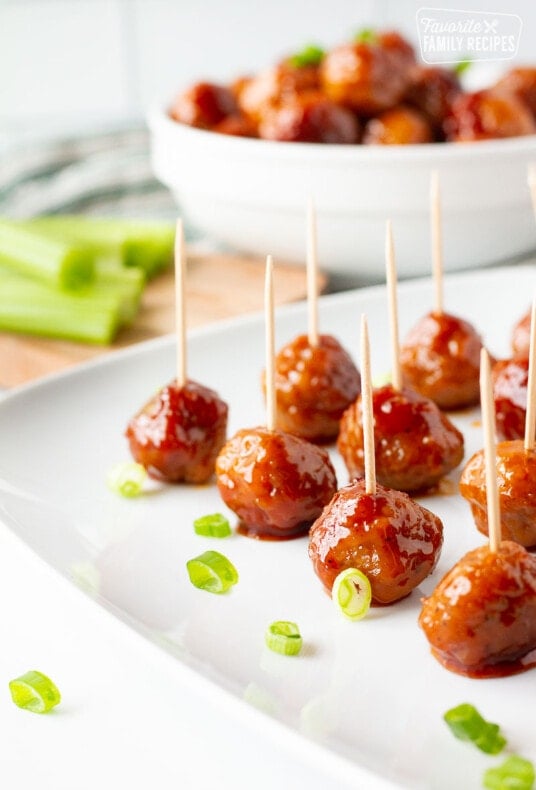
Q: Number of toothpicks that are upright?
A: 9